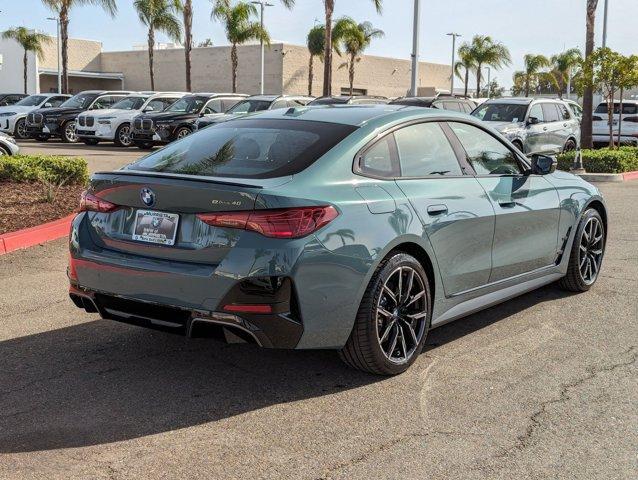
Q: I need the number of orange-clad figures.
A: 0